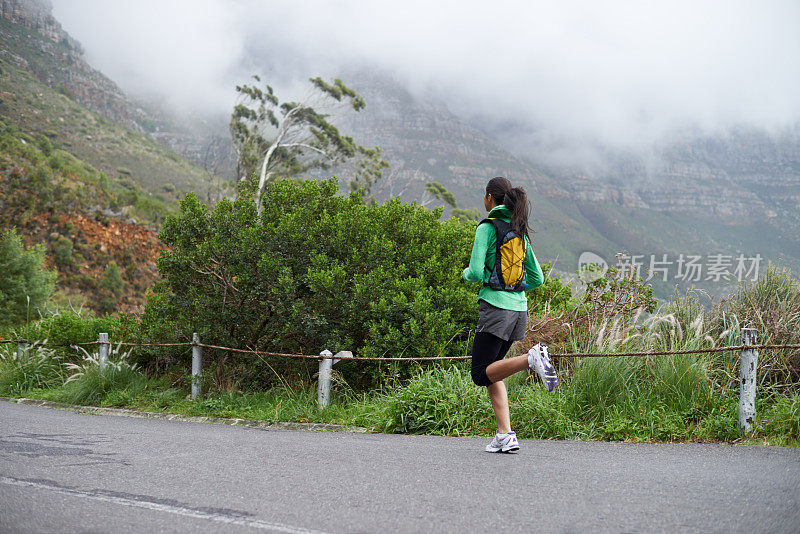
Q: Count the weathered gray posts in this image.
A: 5